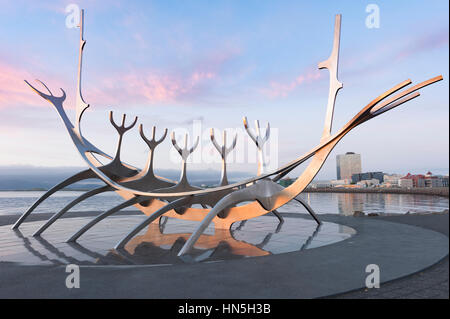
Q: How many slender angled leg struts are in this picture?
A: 7